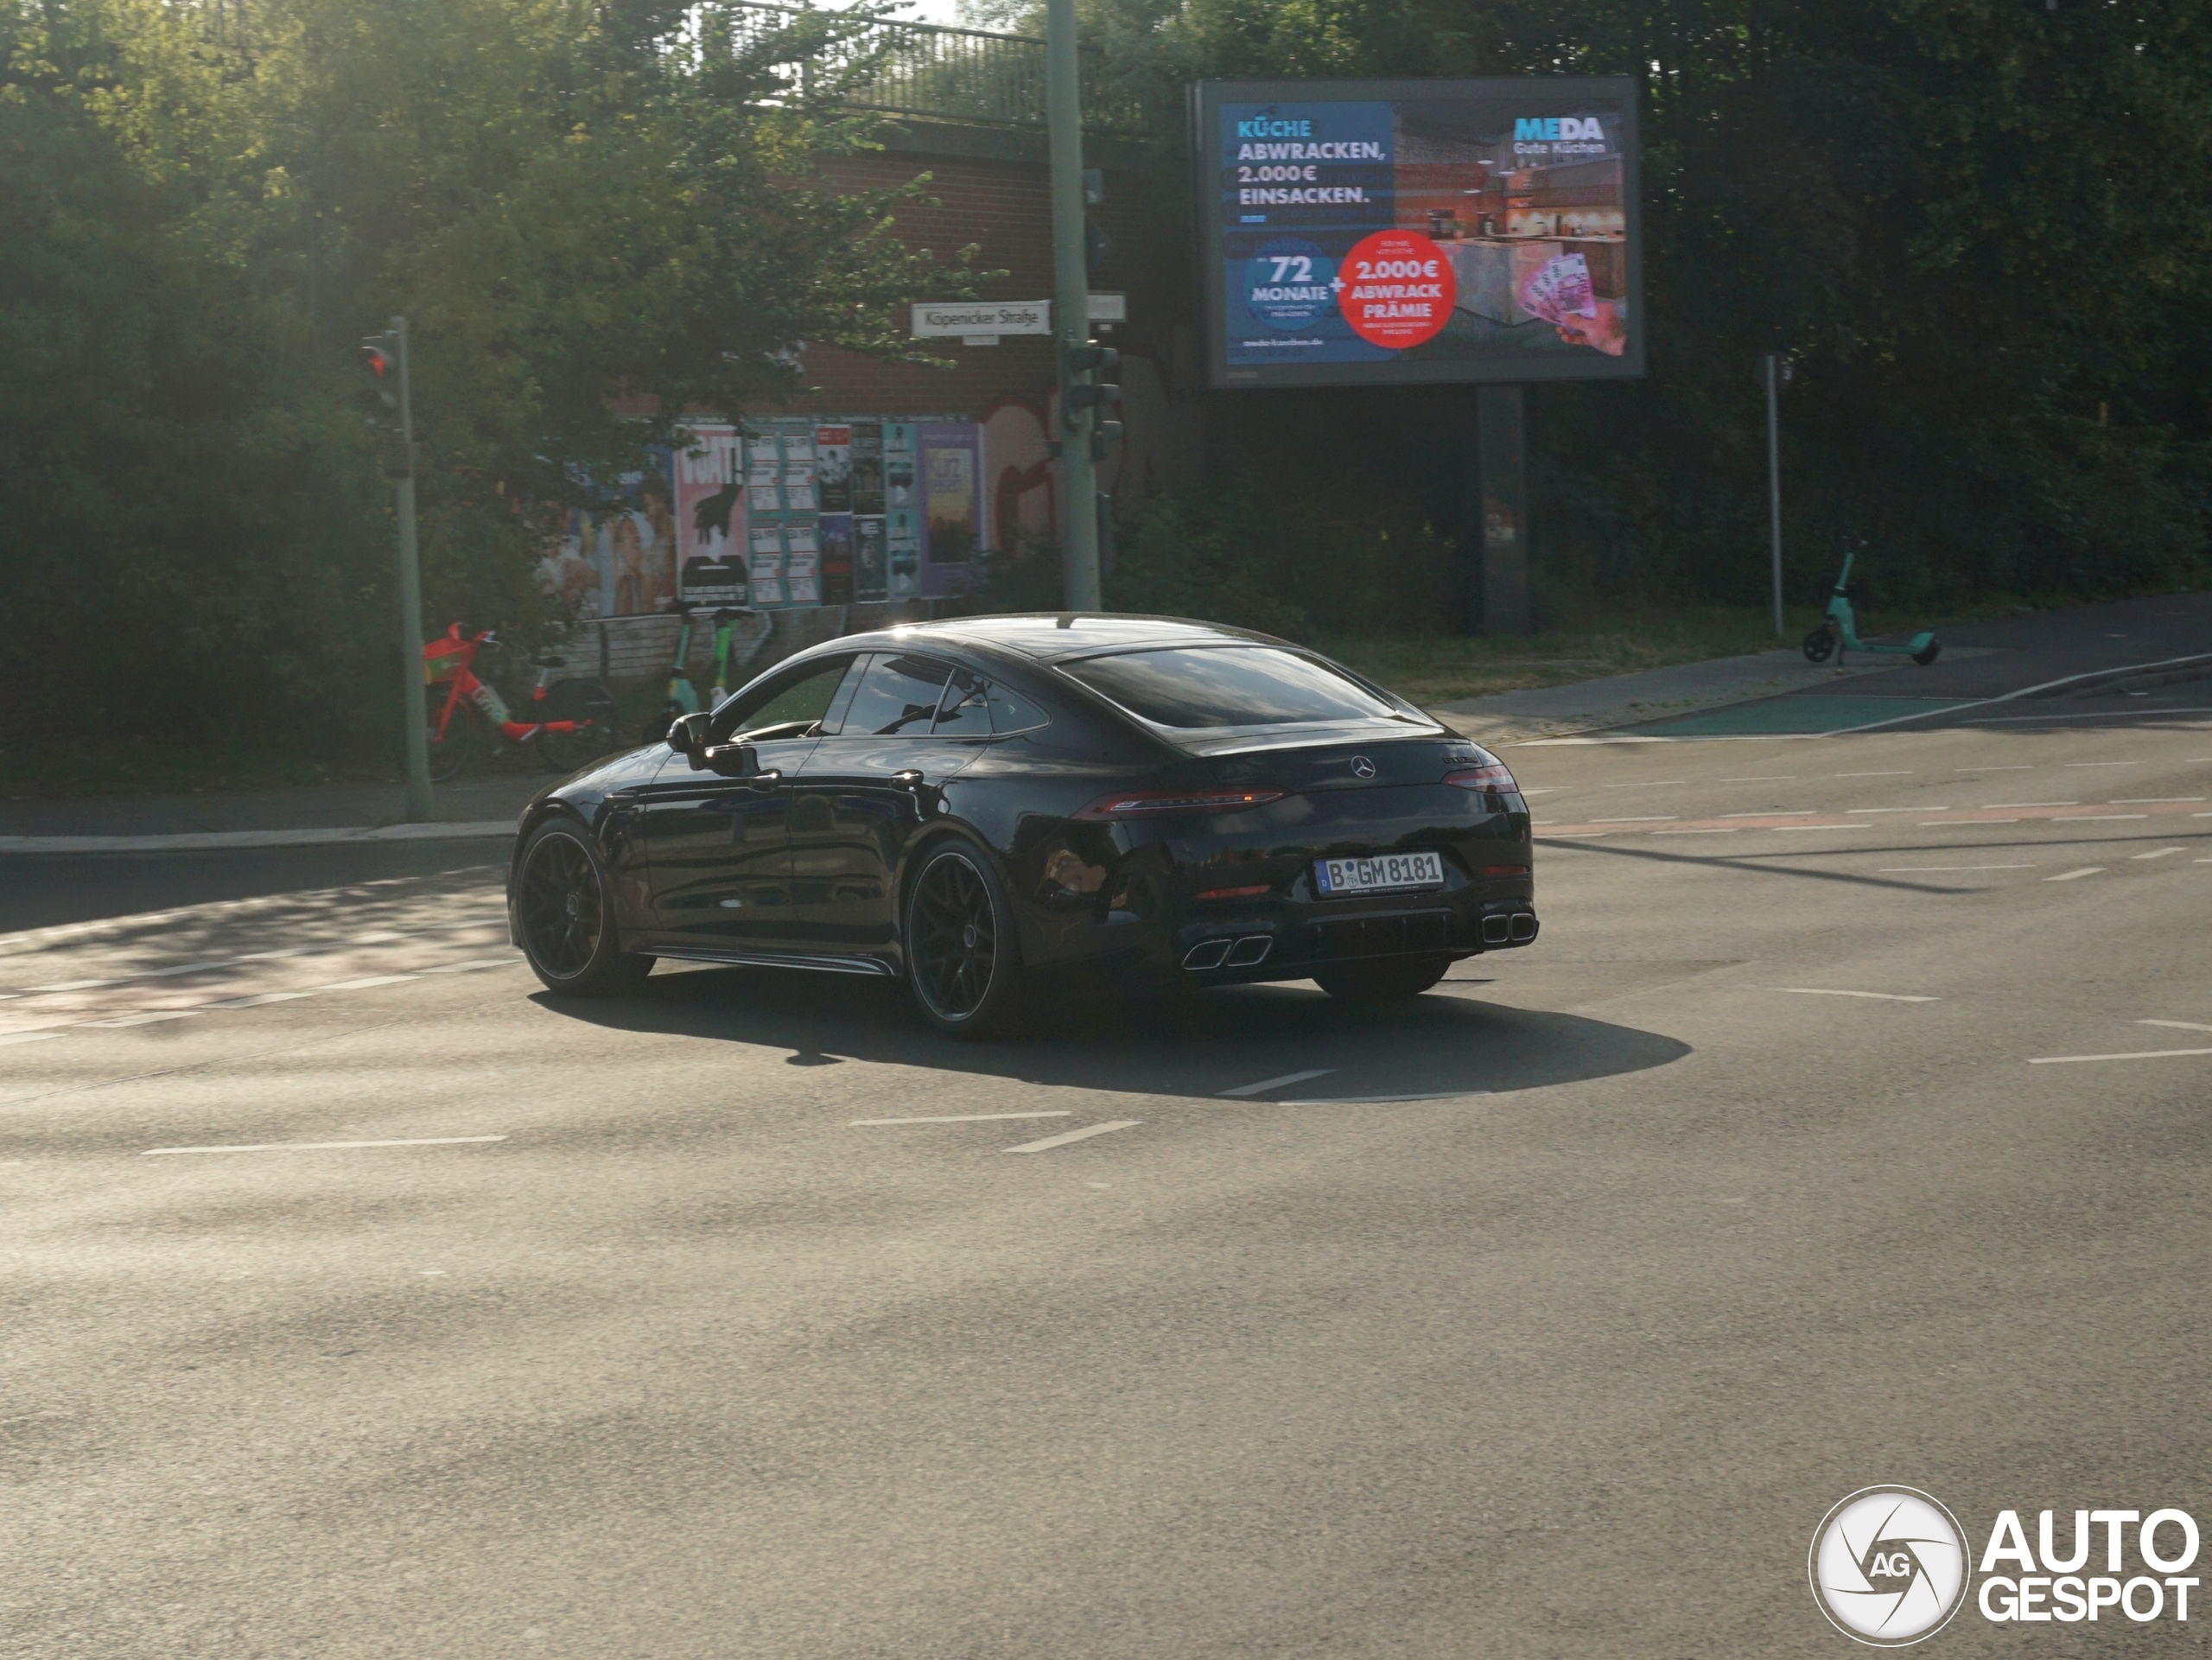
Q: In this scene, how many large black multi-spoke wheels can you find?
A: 2